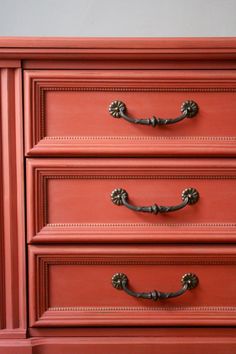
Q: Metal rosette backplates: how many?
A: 6